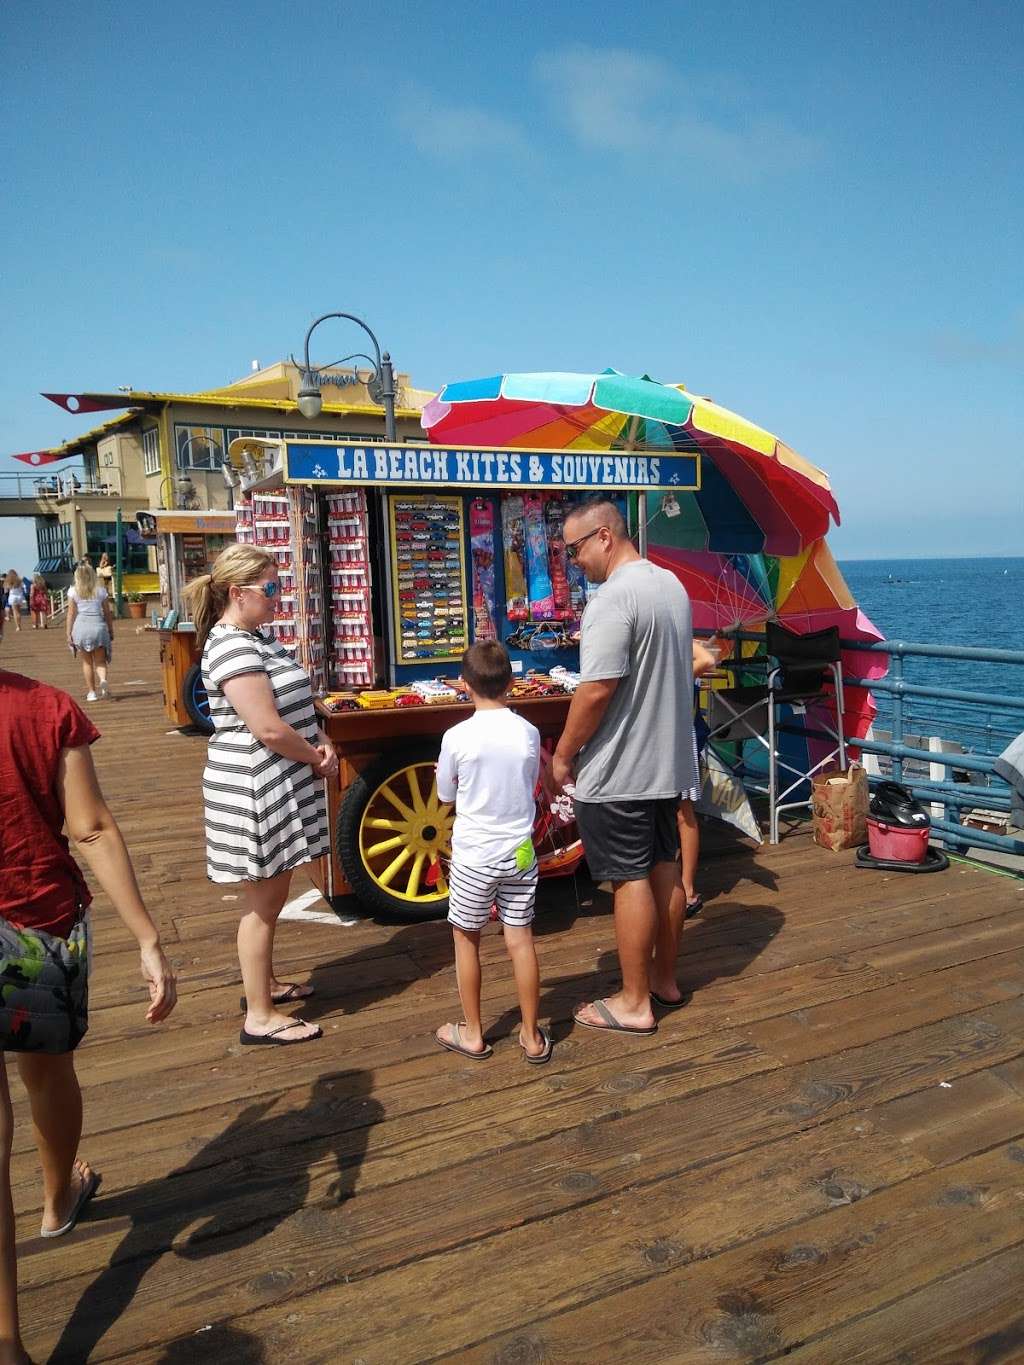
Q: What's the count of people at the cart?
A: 4